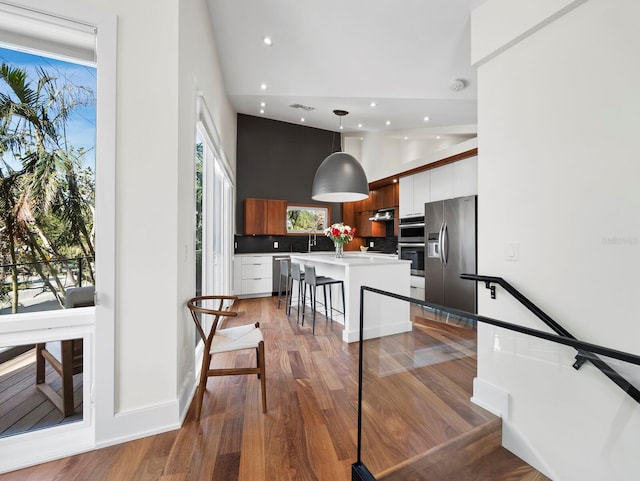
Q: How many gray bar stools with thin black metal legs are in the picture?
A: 3